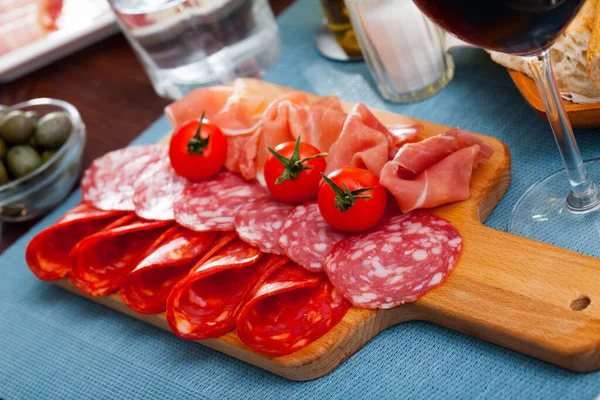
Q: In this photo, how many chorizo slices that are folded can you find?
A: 5